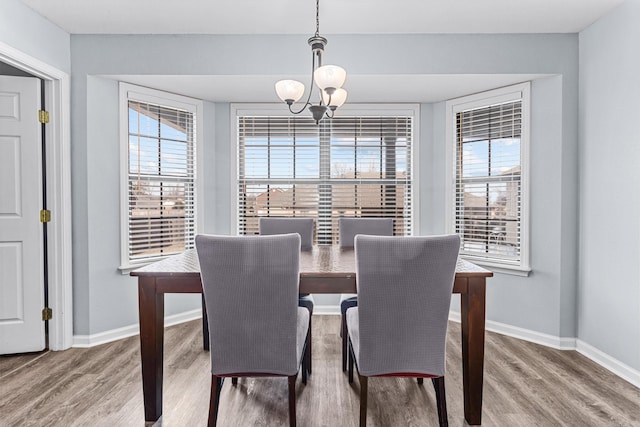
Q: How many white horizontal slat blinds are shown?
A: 3